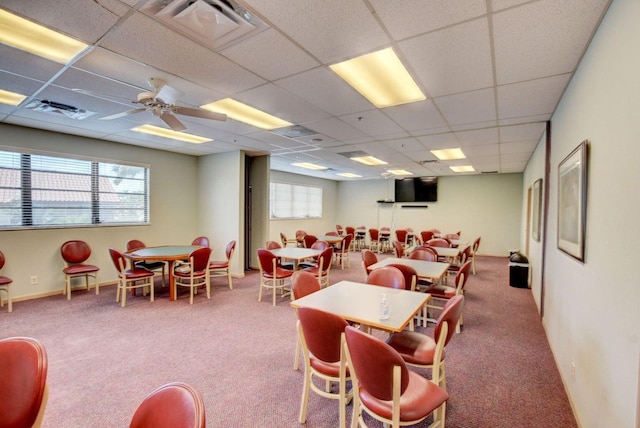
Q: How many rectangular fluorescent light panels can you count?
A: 11